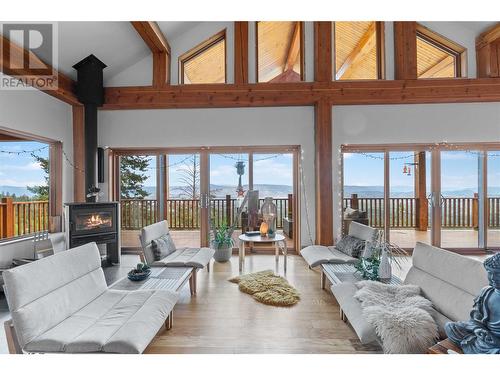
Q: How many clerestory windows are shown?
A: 4